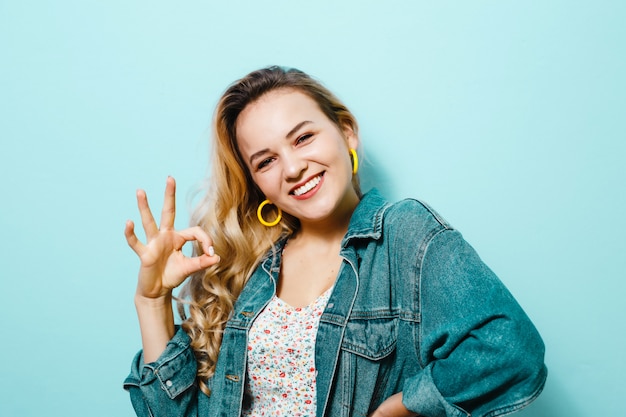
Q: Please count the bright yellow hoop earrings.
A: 2